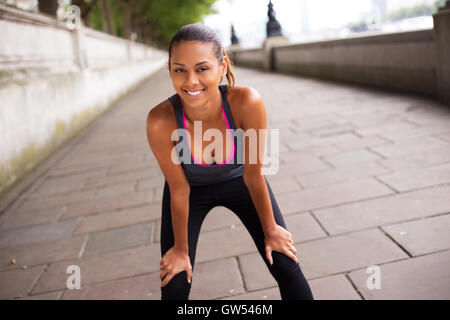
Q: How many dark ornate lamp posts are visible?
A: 2